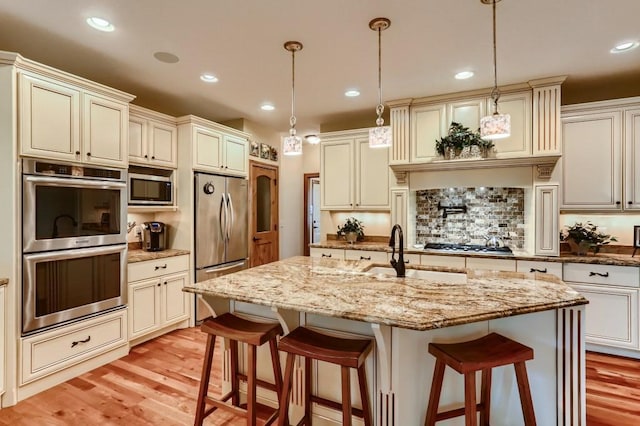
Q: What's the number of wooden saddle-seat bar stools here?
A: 3